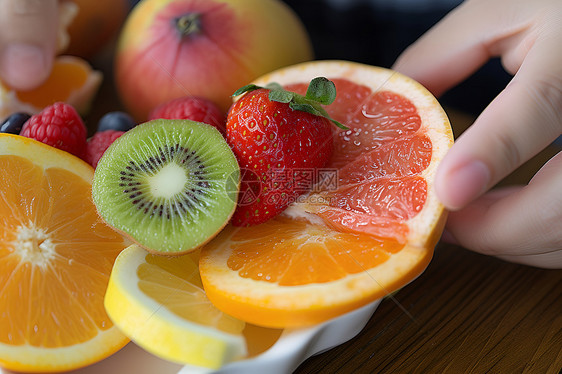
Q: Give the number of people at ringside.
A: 0